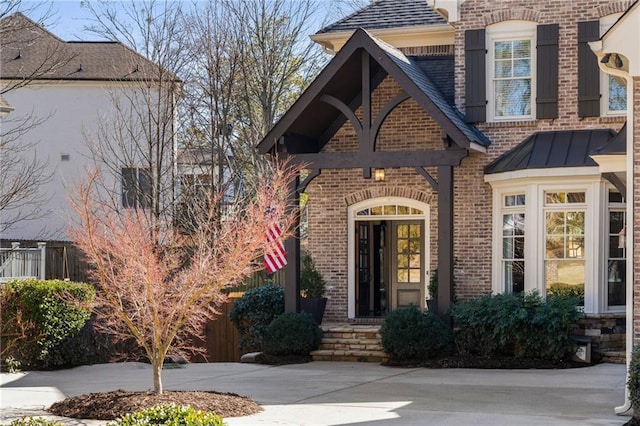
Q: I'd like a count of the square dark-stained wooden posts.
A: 2